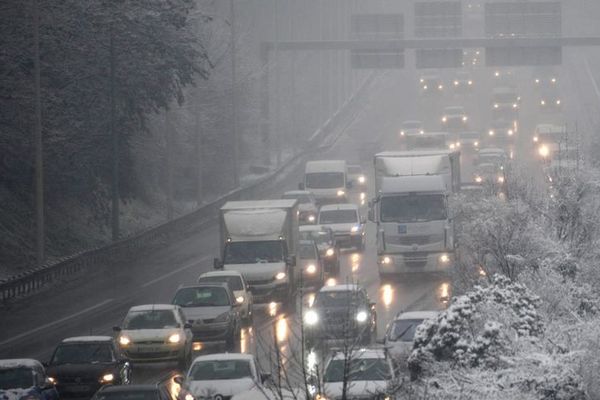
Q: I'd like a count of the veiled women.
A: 0